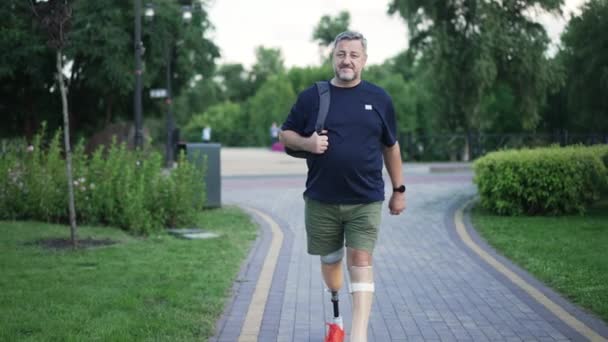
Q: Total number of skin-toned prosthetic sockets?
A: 1